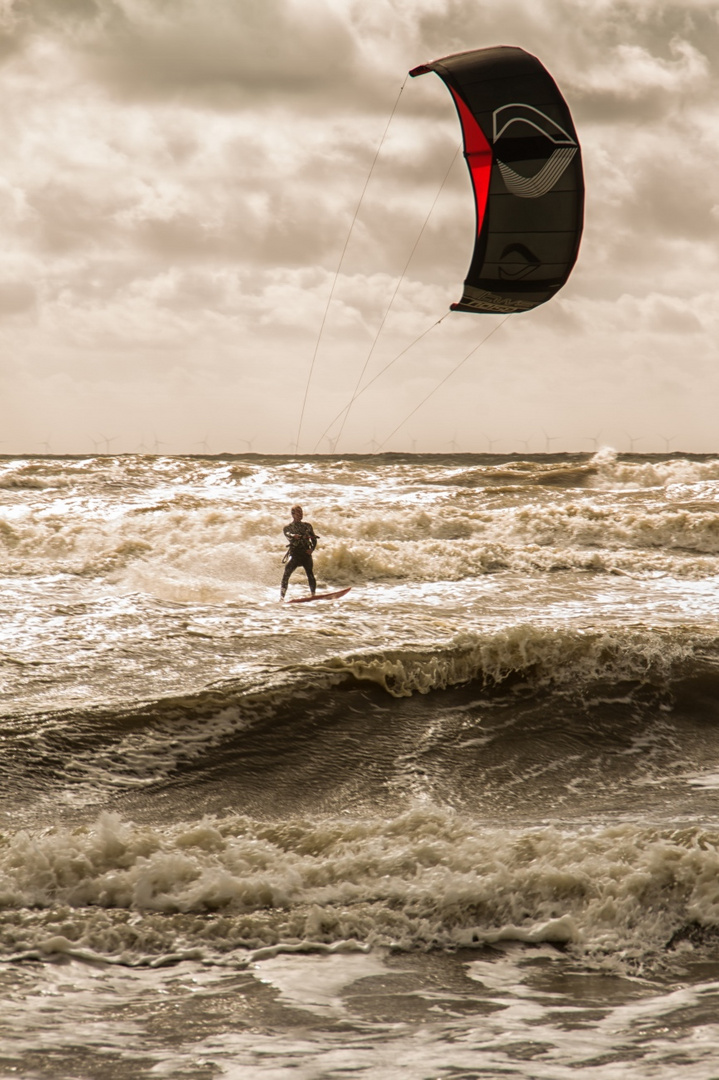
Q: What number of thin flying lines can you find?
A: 4